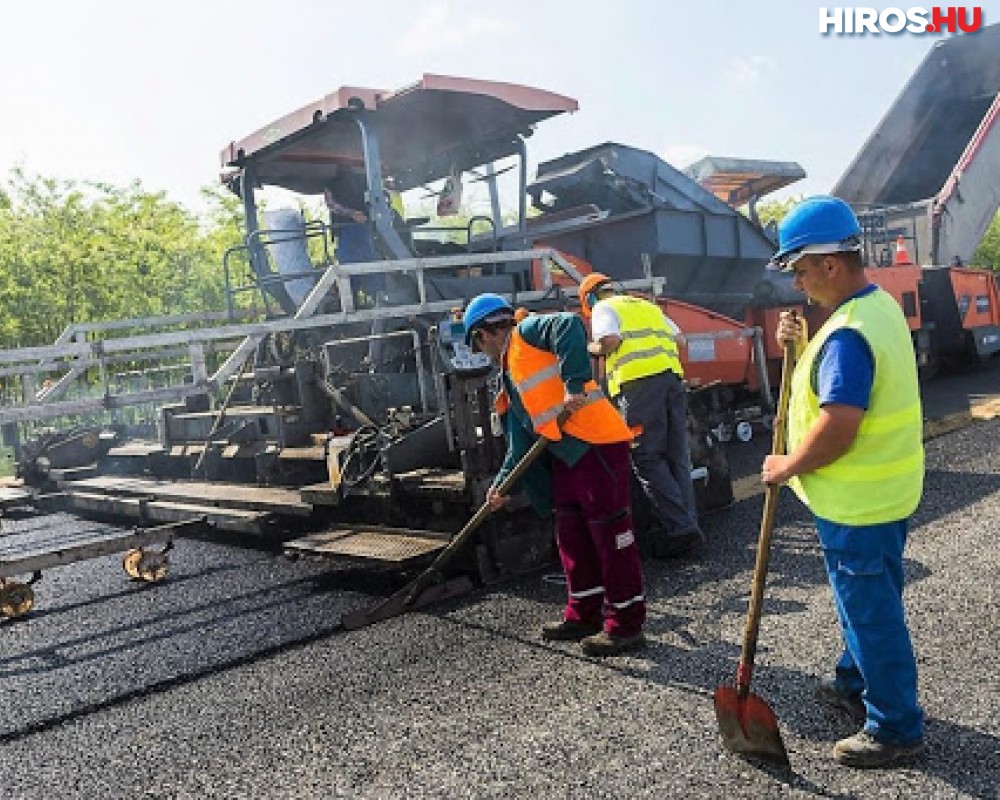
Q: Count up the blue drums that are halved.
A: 0